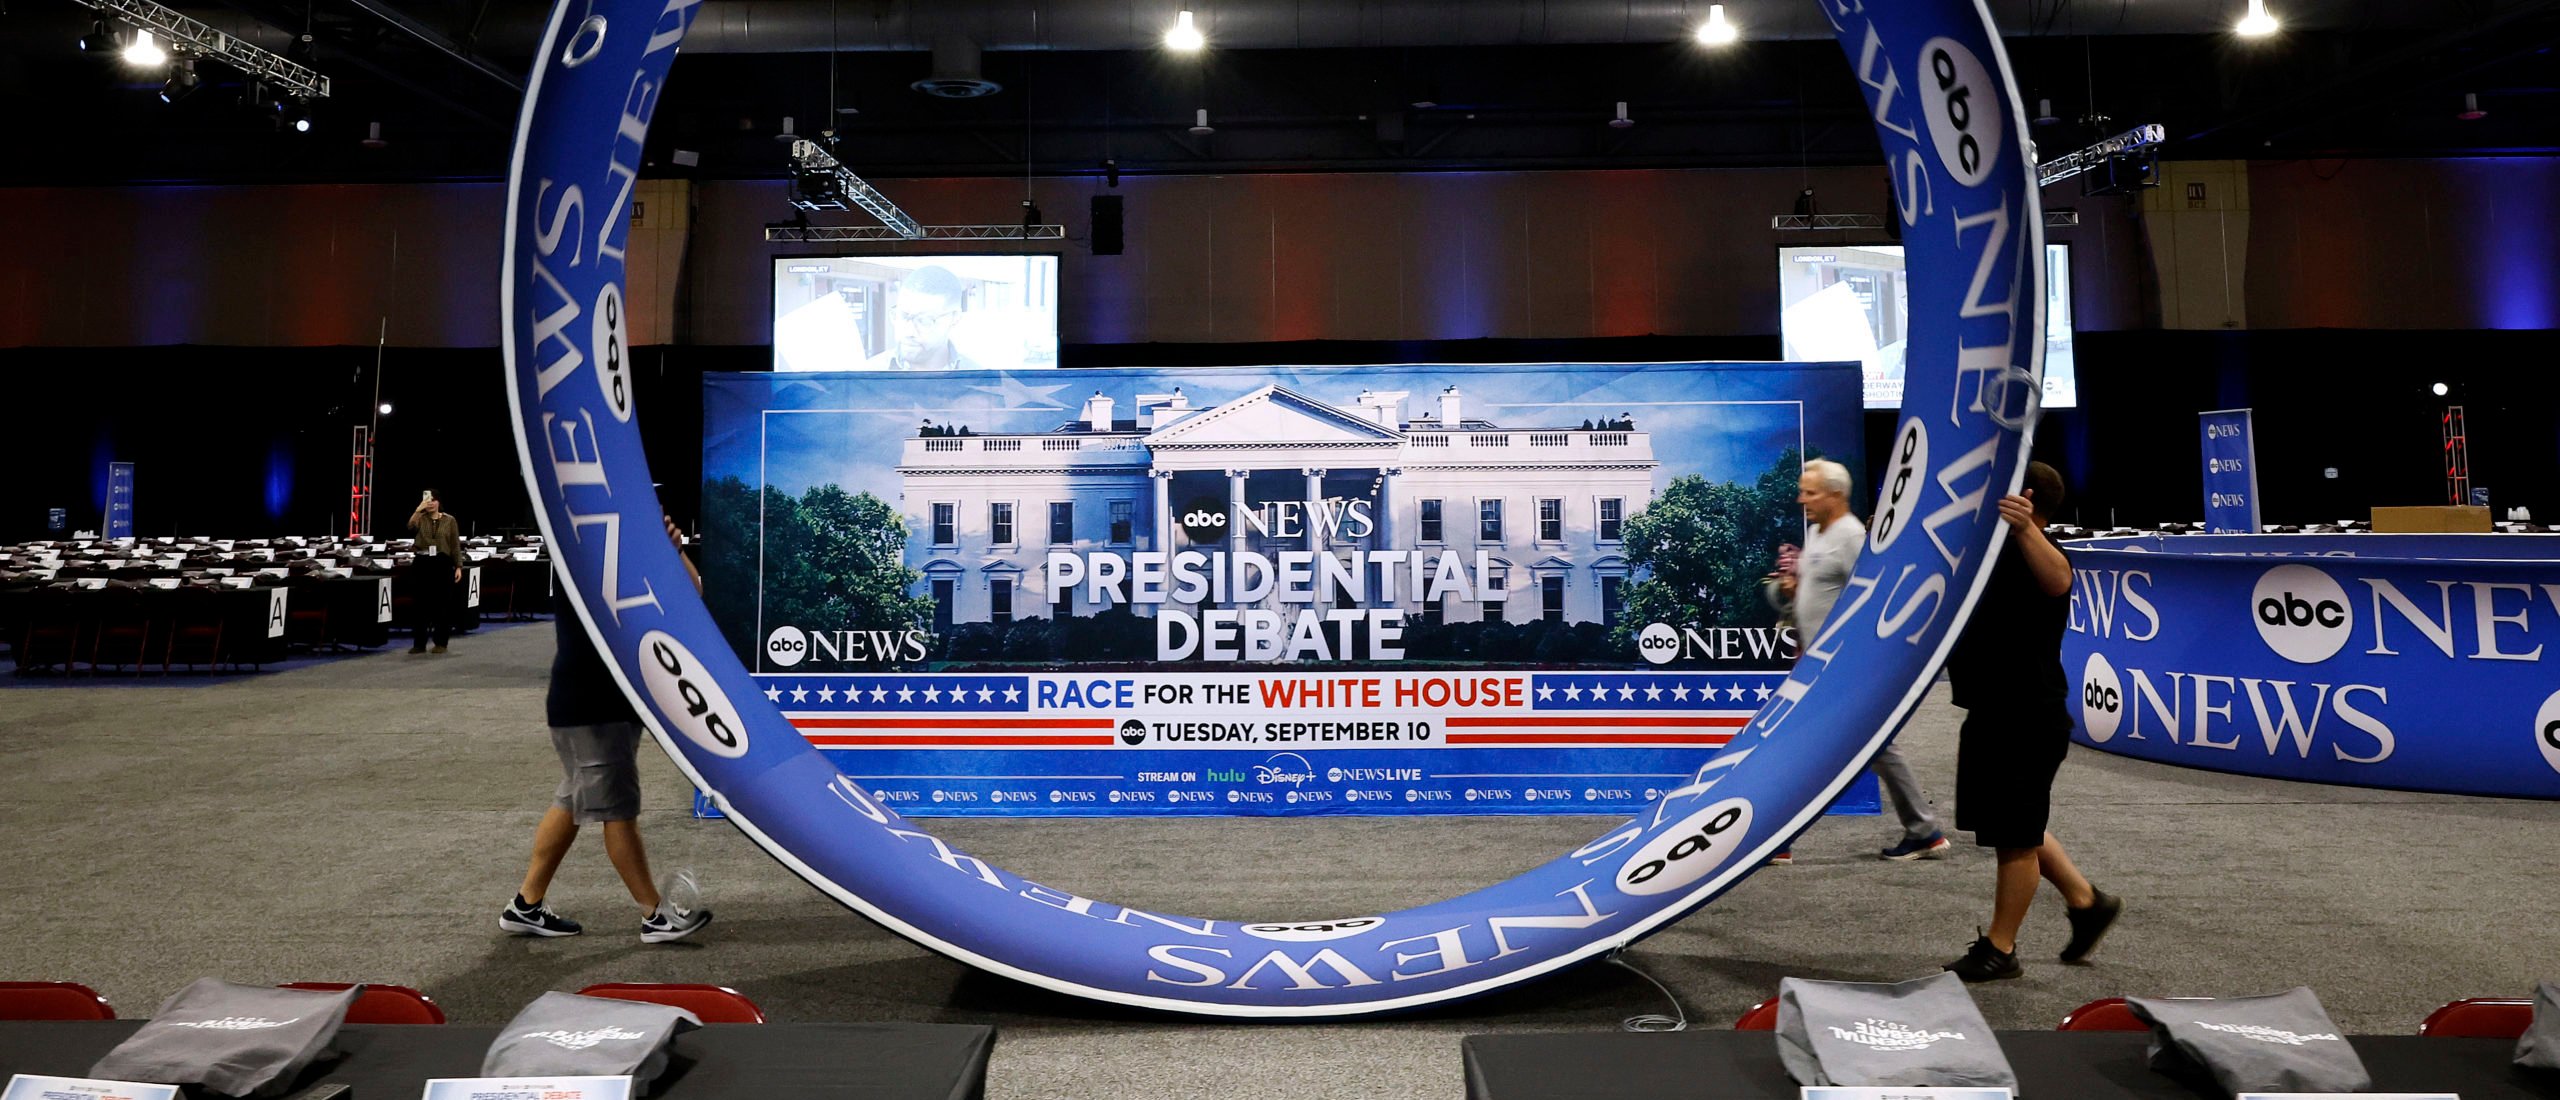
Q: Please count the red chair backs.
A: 6